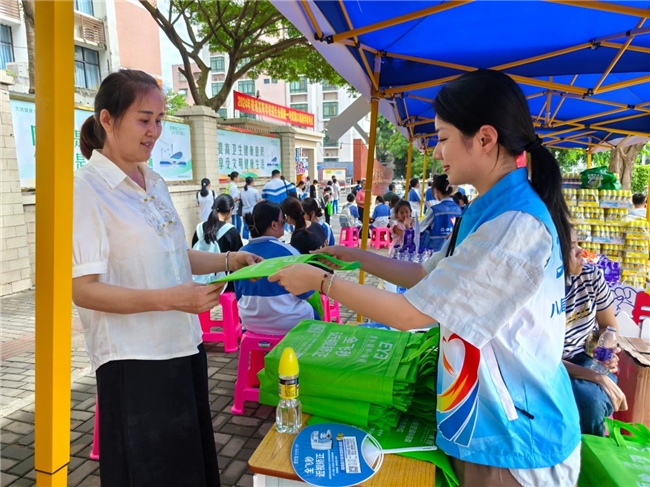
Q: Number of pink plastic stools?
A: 6